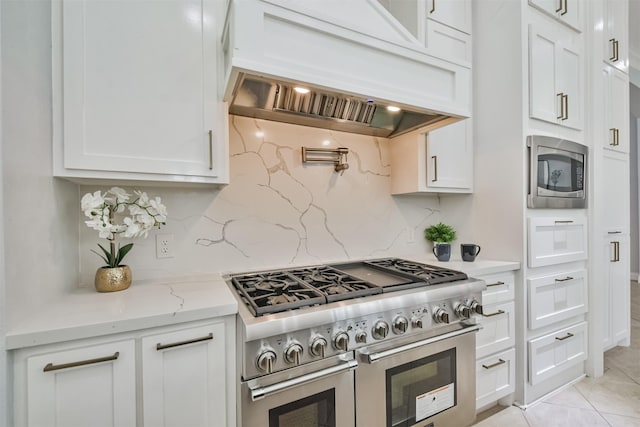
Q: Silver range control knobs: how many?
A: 11